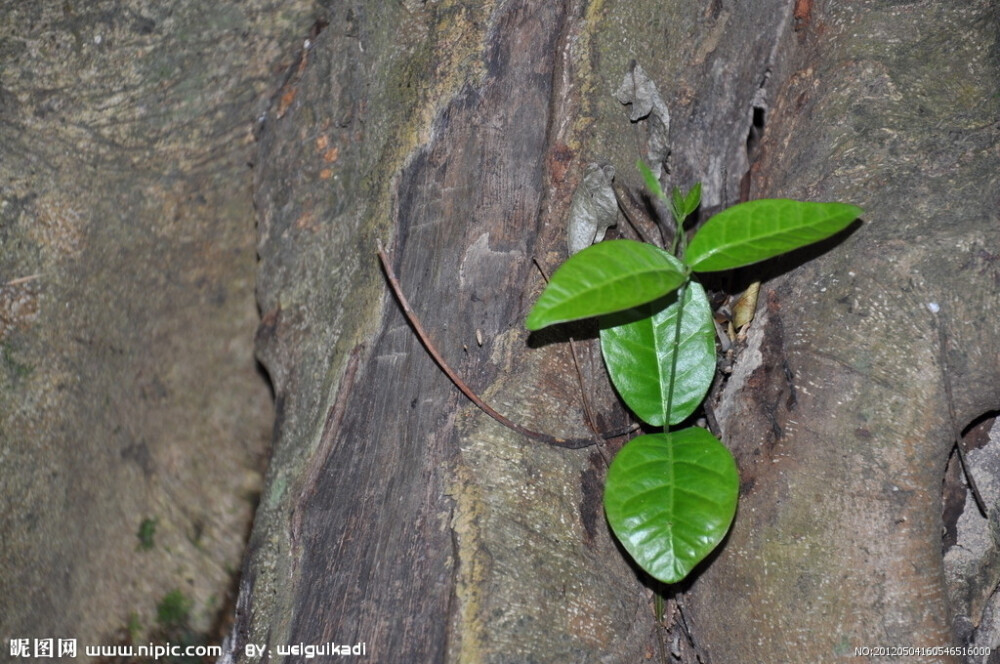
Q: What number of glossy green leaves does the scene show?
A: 4